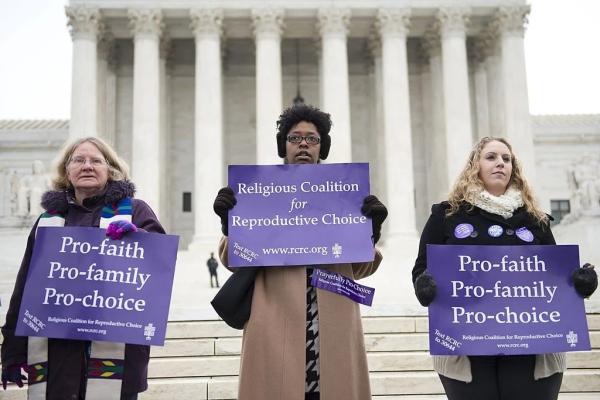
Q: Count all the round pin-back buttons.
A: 3